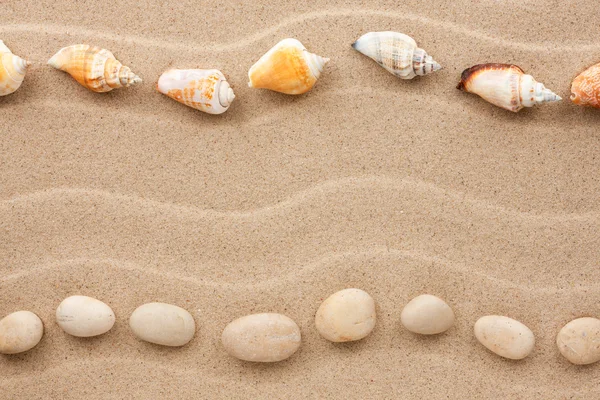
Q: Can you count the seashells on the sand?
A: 7